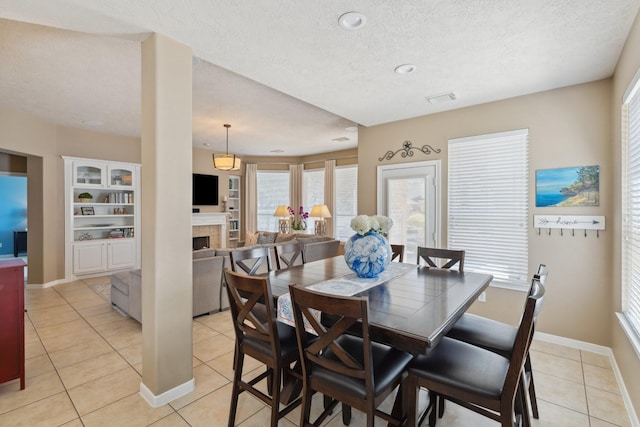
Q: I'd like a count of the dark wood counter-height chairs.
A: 8